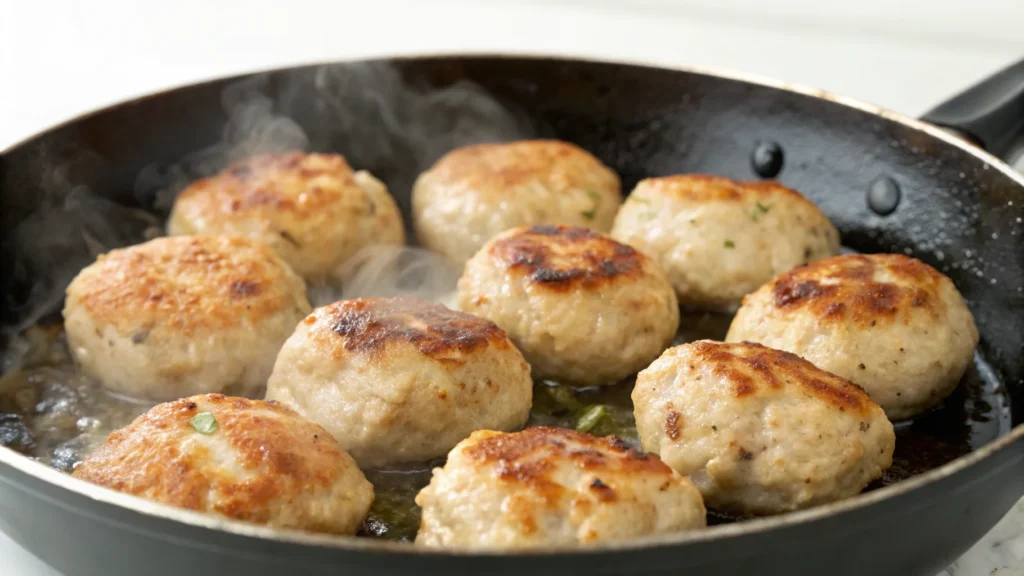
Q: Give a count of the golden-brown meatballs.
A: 10